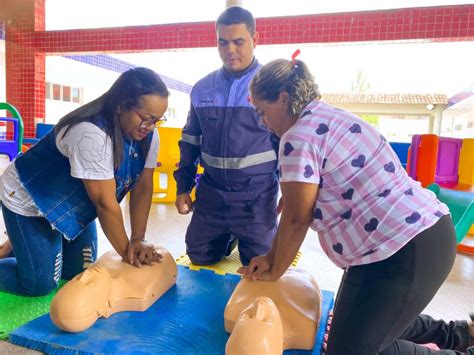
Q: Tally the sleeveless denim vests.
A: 1